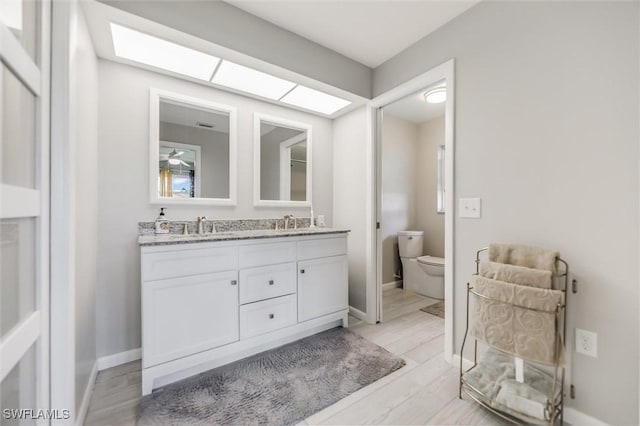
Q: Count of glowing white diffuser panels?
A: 3